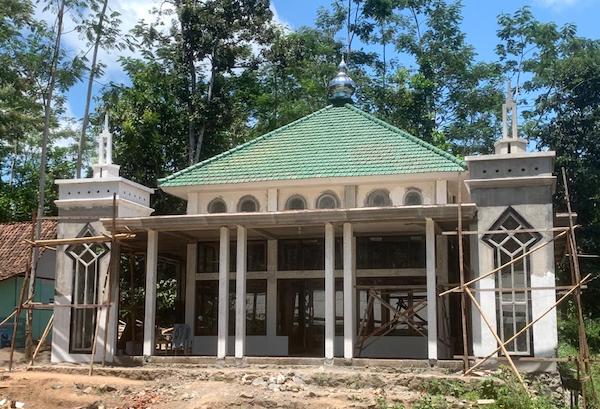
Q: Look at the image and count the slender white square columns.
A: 6